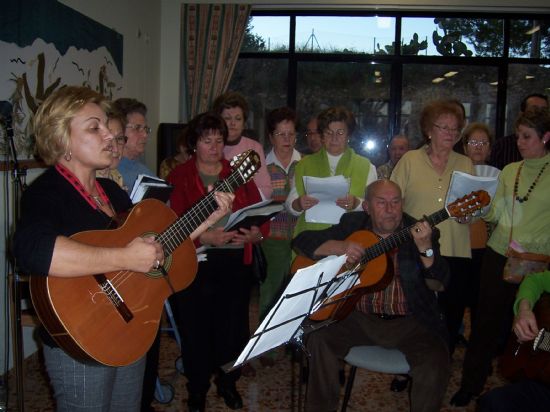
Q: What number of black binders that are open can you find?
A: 2